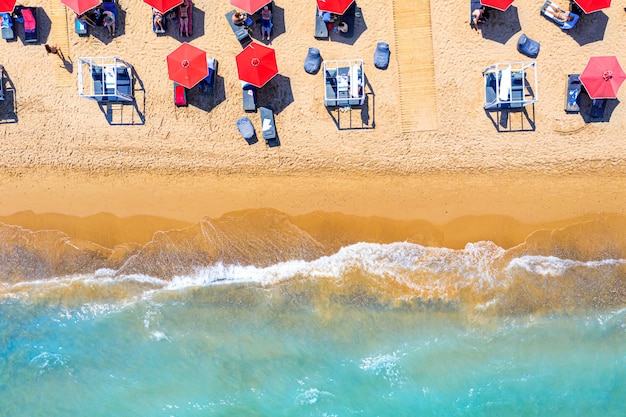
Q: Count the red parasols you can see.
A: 10